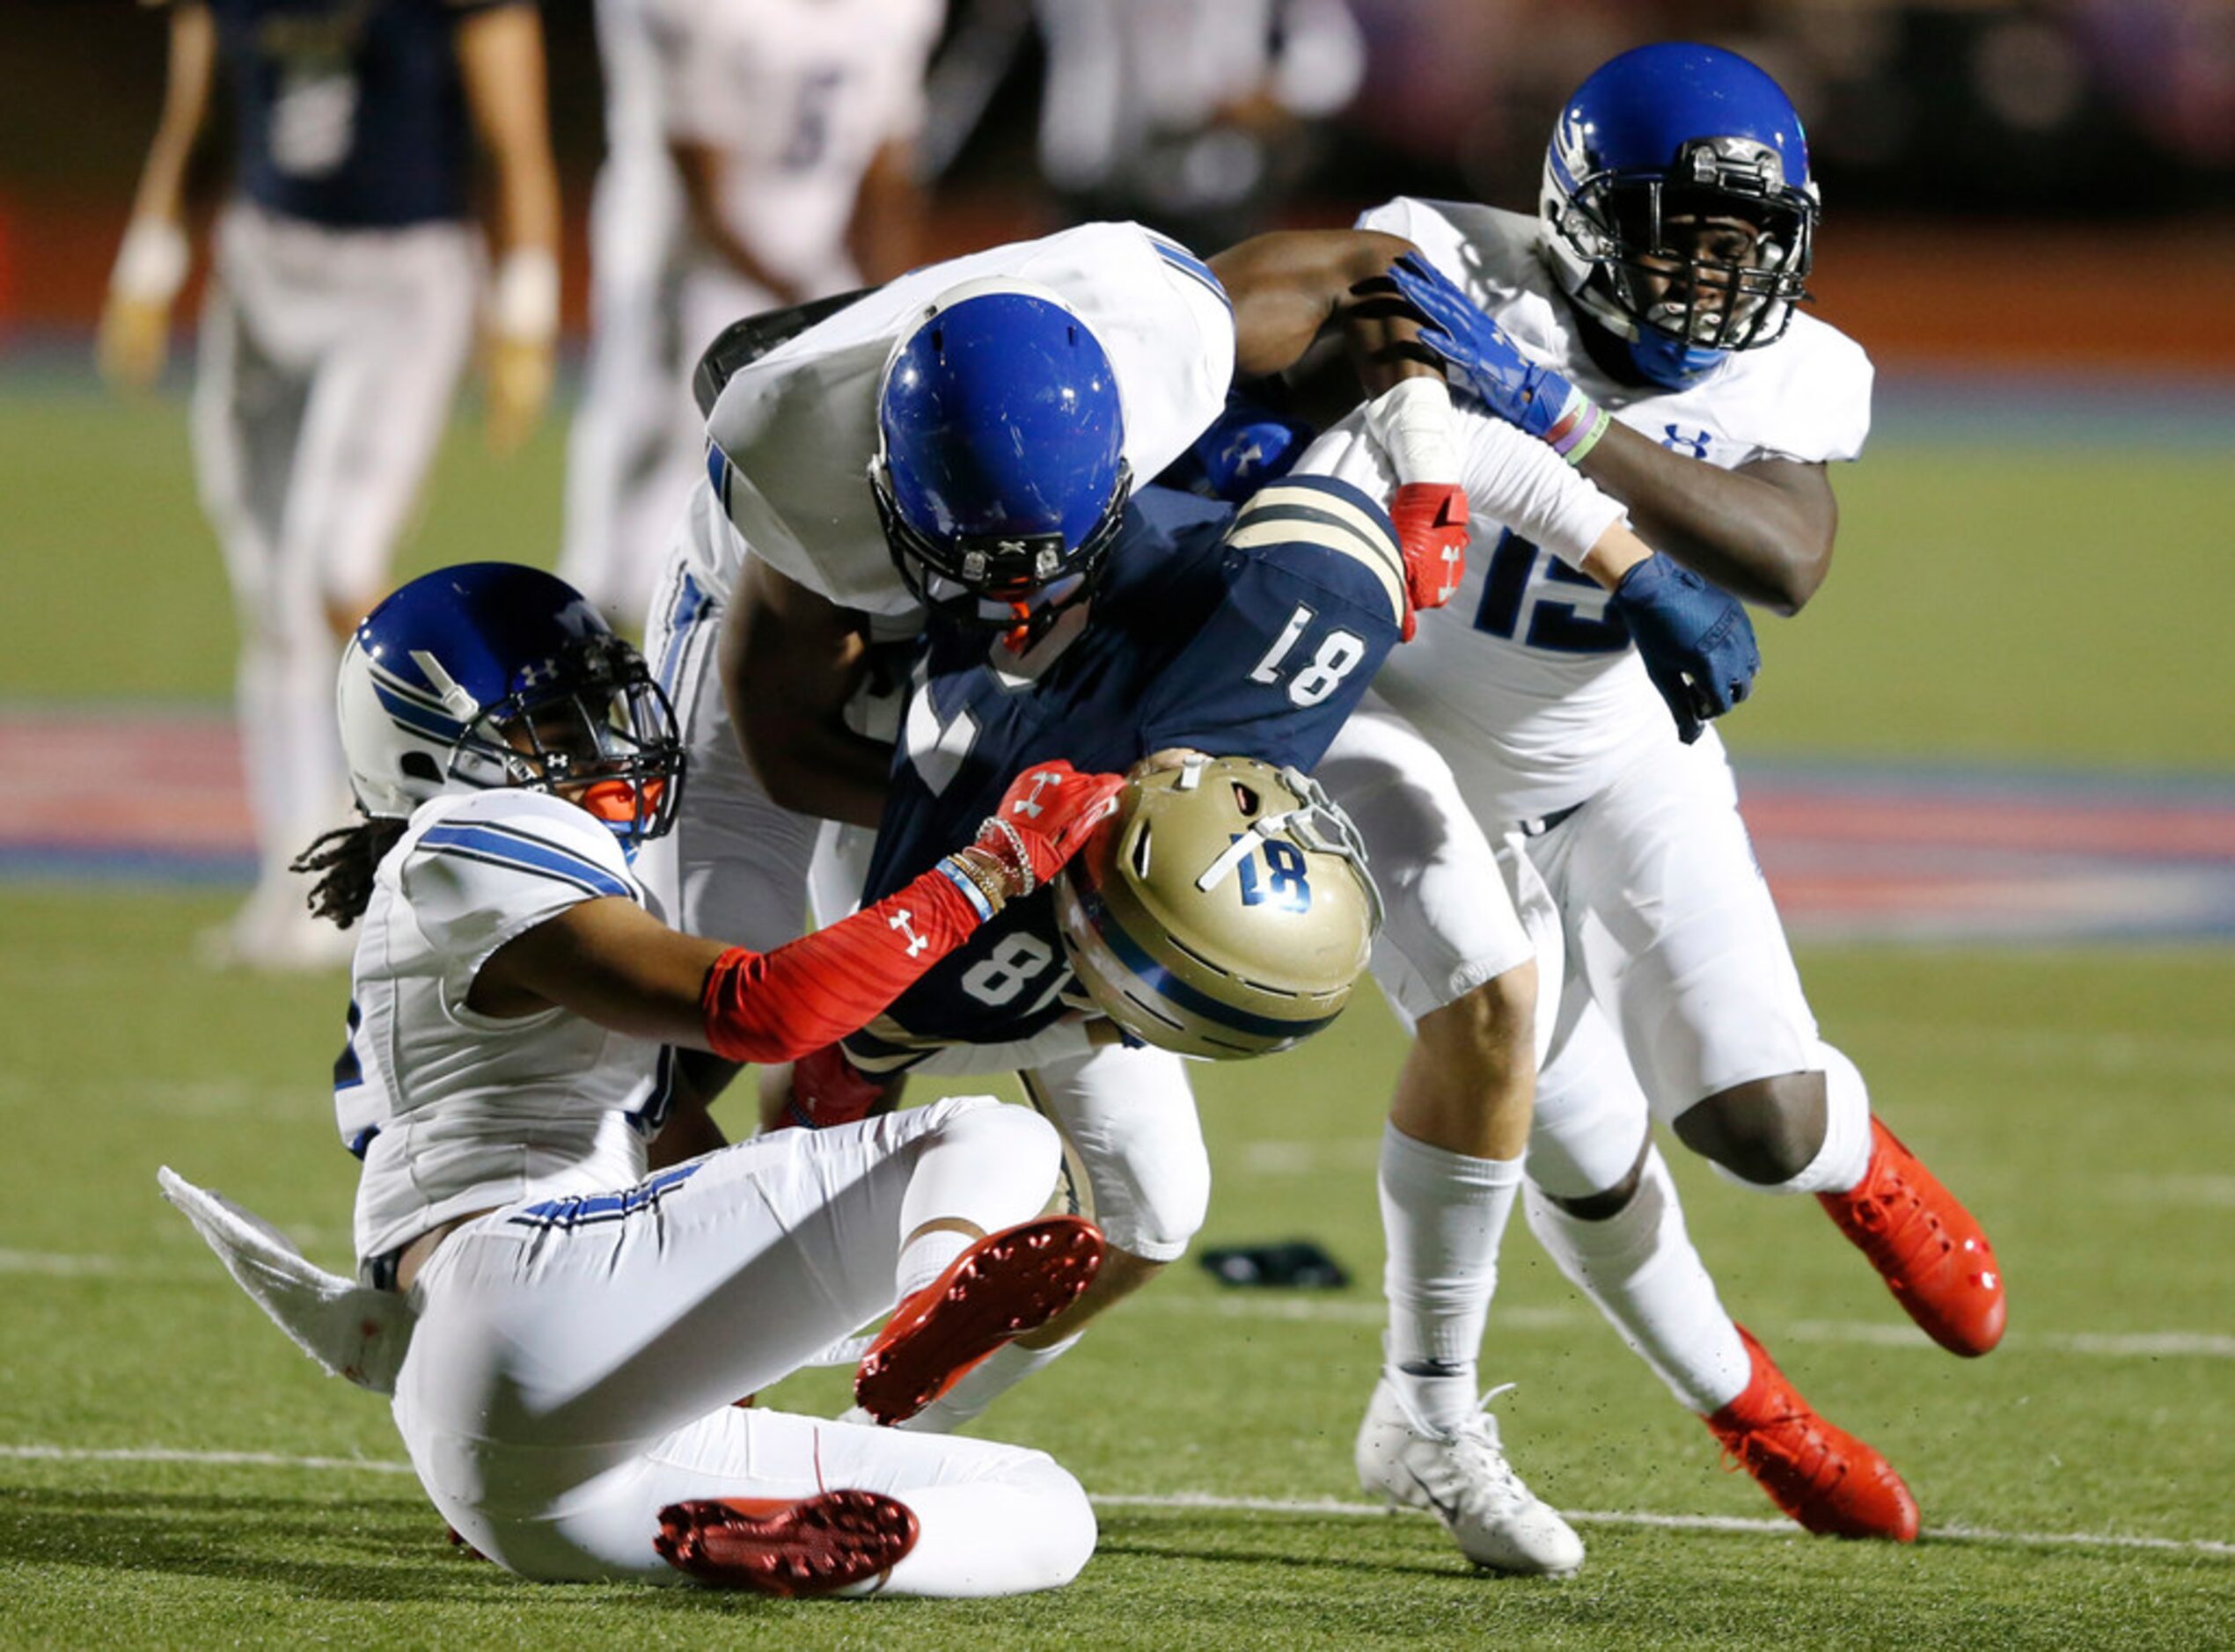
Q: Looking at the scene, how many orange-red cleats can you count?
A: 4